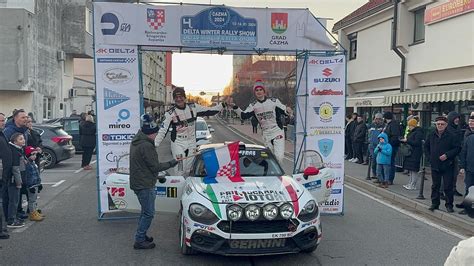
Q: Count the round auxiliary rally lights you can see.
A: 4